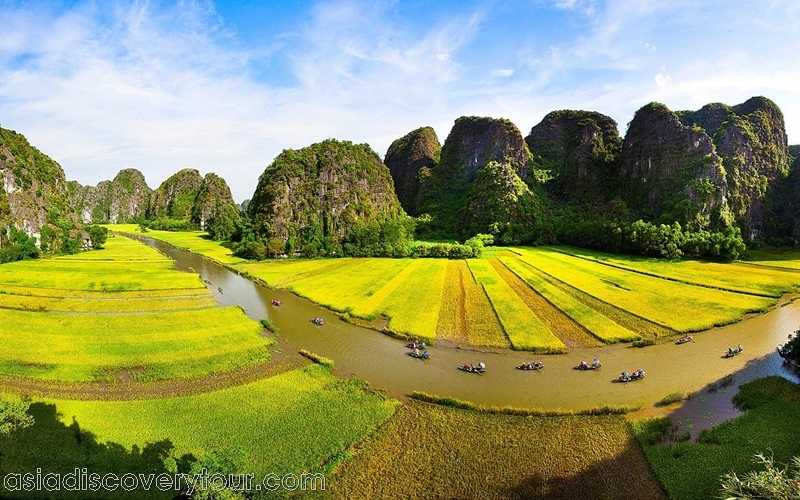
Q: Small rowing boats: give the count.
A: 10